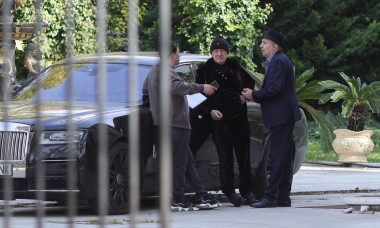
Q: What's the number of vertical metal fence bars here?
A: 6